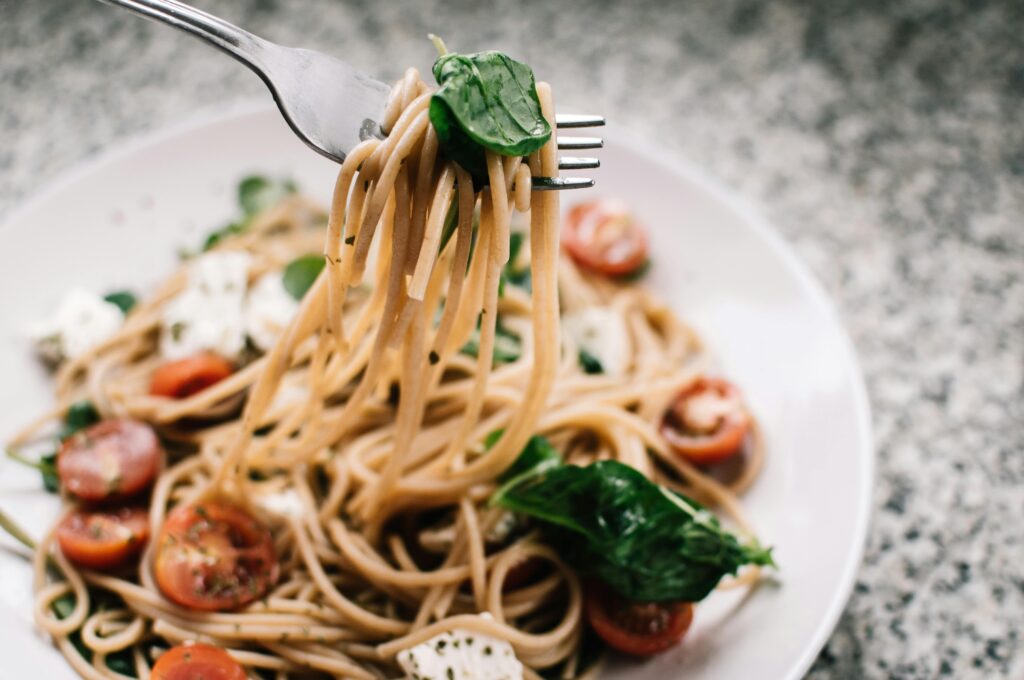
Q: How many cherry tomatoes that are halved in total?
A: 8